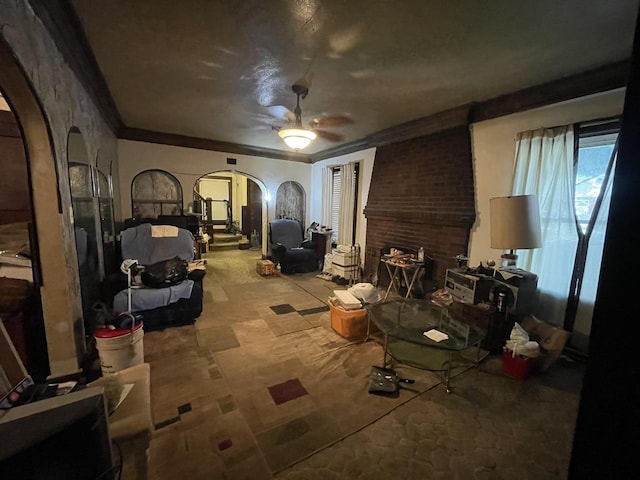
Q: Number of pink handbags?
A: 0